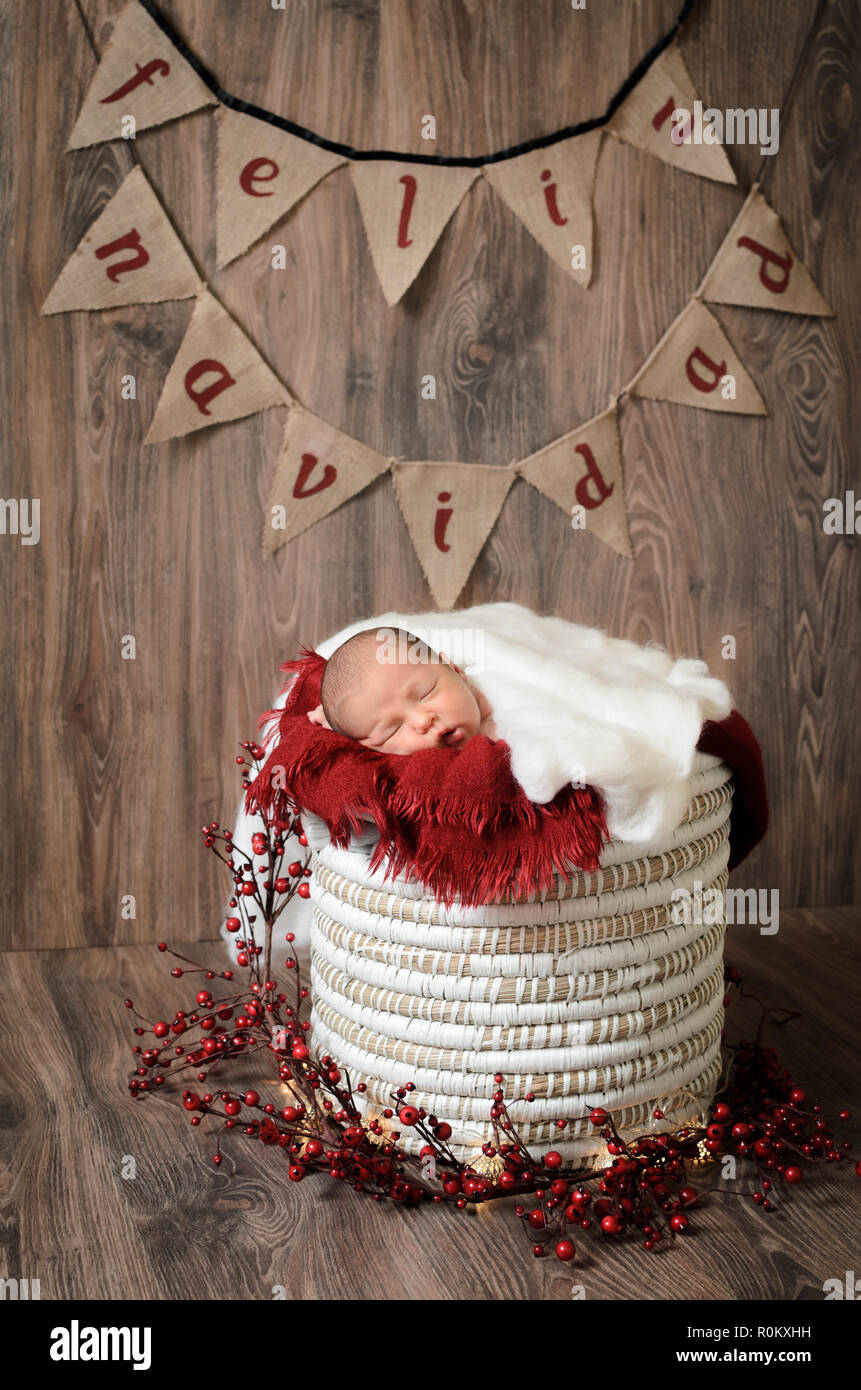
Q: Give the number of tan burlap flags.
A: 12